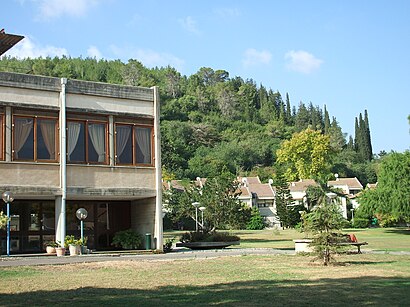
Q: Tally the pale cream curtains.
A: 6